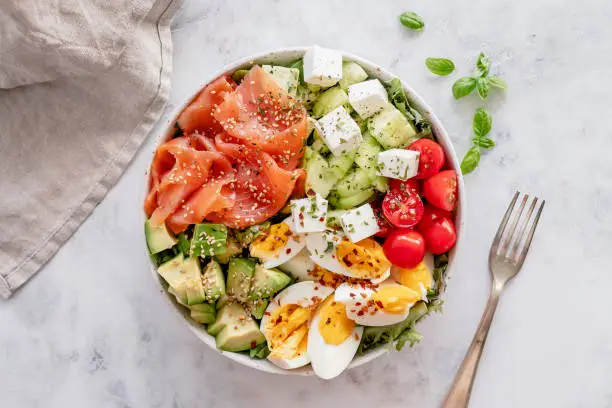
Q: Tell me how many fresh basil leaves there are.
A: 9